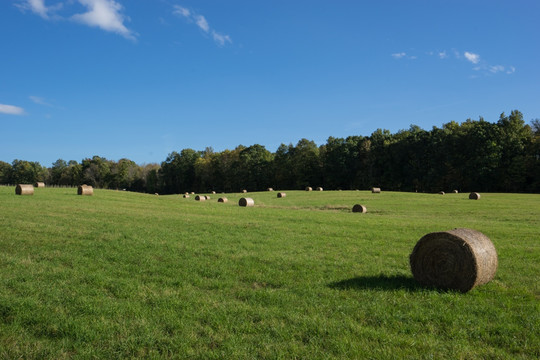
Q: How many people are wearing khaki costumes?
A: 0